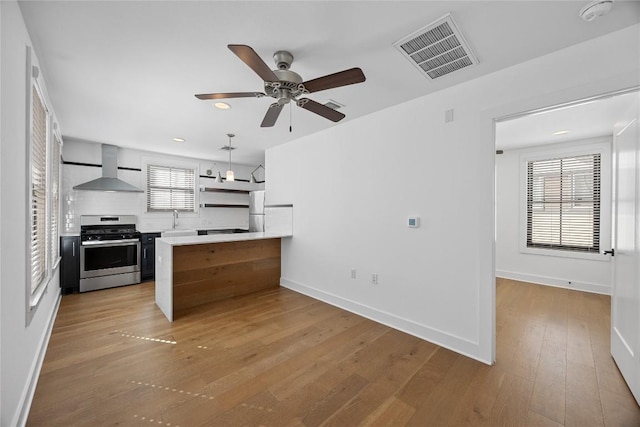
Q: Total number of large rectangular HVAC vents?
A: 1